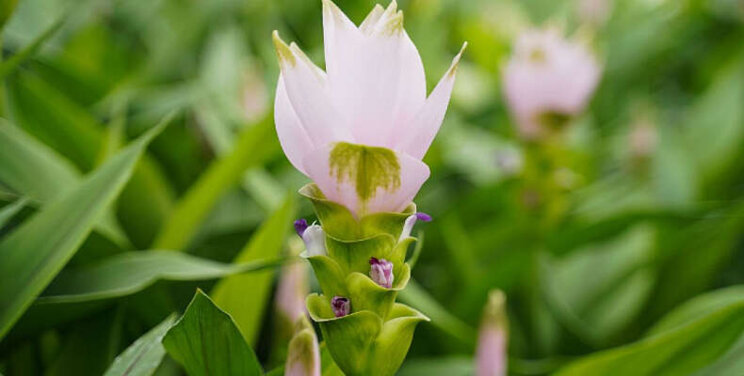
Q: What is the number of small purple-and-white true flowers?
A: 4